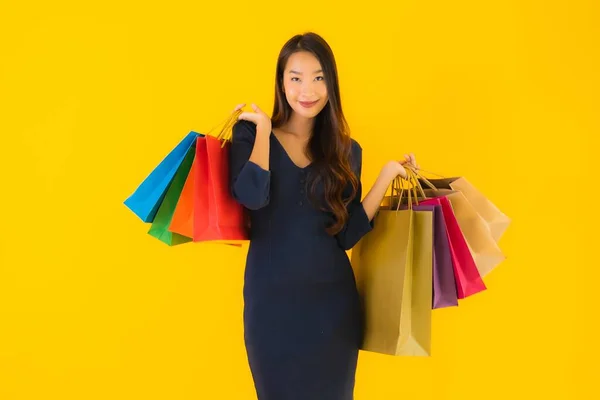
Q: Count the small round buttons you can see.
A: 4